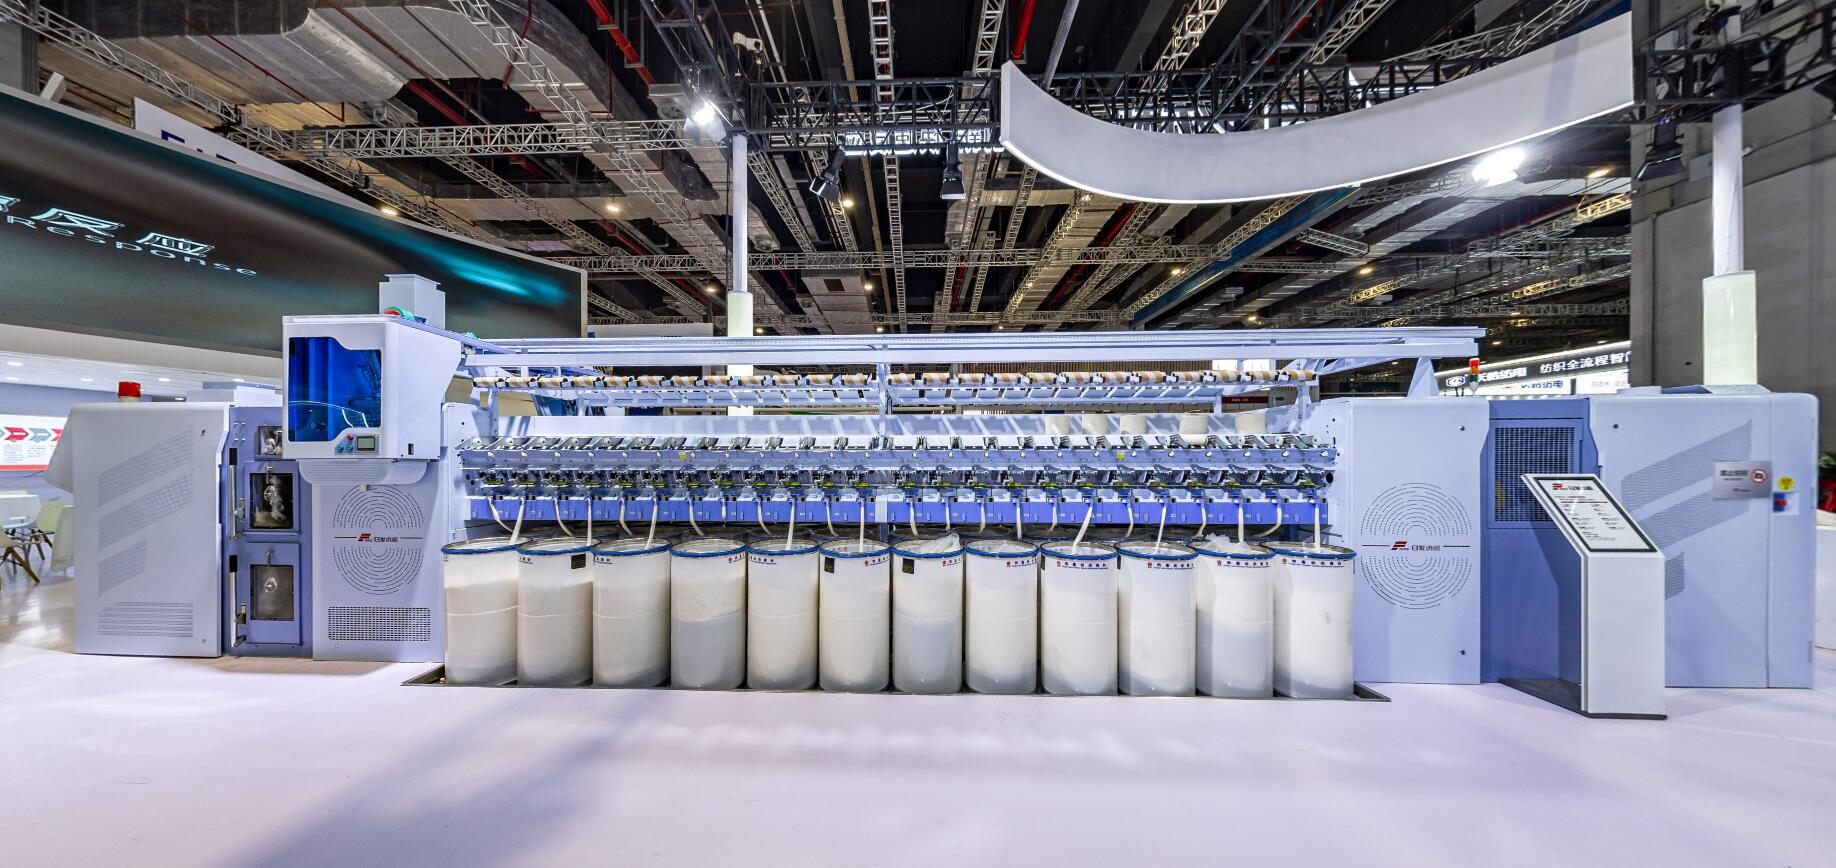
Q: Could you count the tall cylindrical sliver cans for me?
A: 12